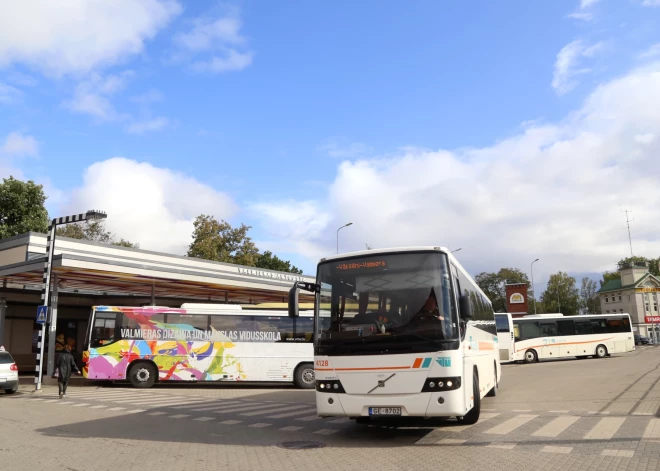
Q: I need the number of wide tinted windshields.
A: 1